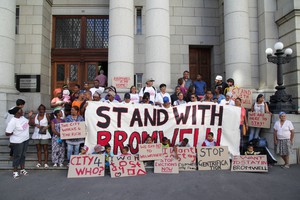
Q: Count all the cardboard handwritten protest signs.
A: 11